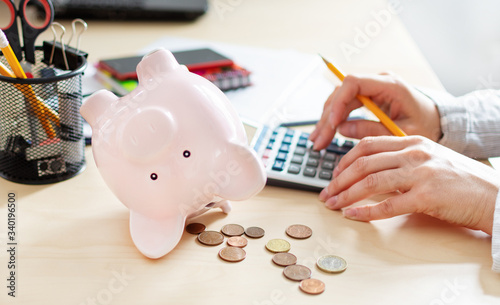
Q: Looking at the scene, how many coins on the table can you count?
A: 12